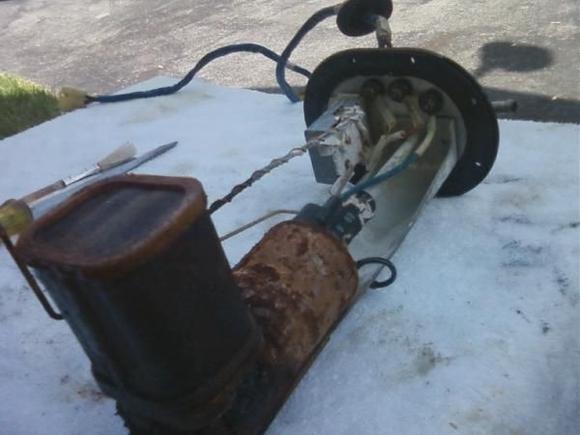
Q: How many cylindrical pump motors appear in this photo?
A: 1